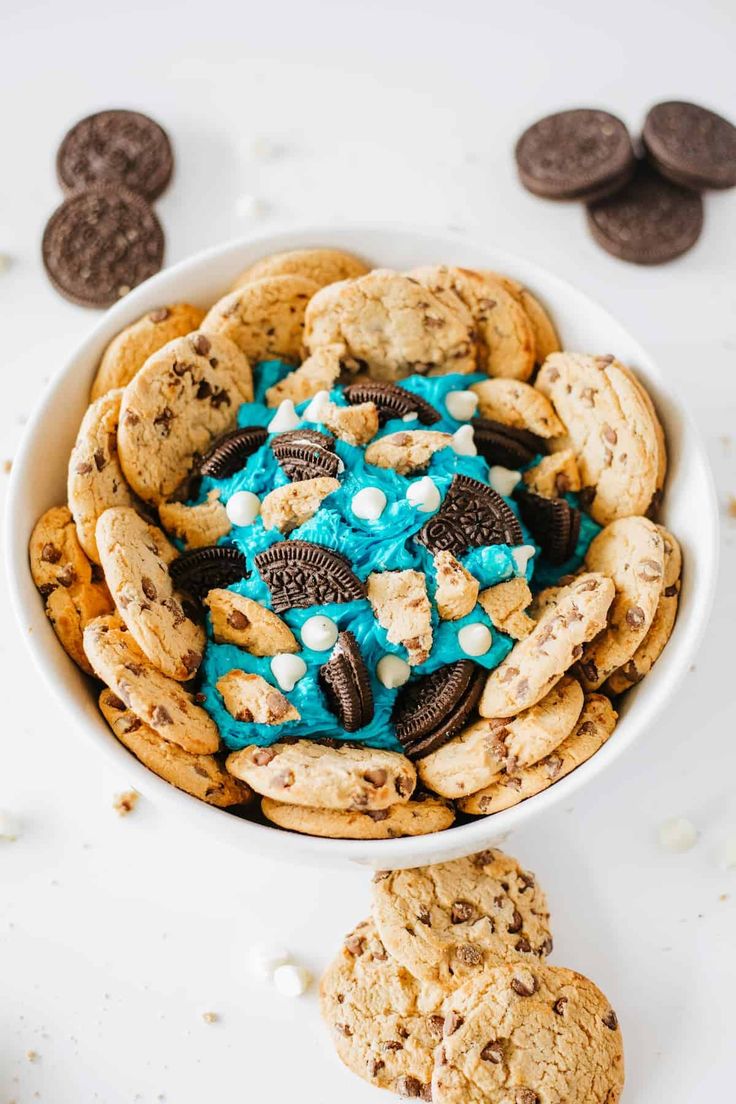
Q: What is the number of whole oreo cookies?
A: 5